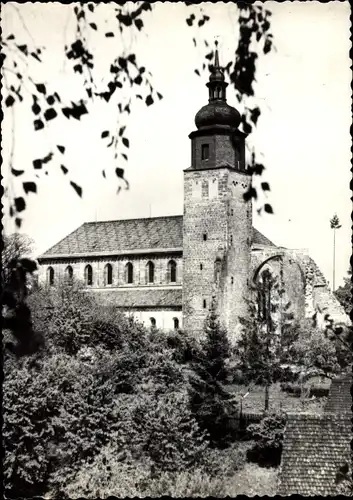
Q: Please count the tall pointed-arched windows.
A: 7